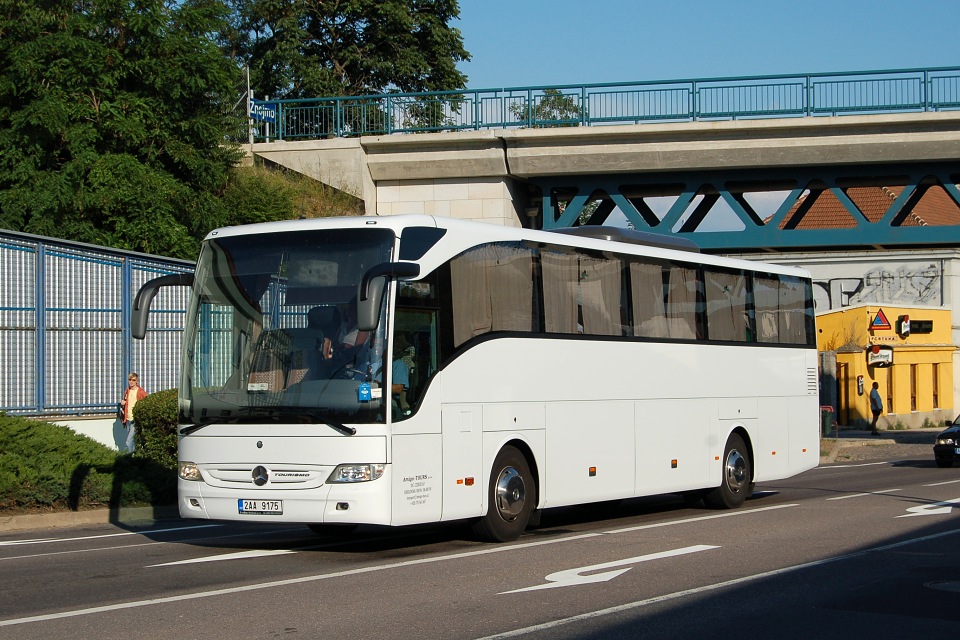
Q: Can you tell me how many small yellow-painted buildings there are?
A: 1